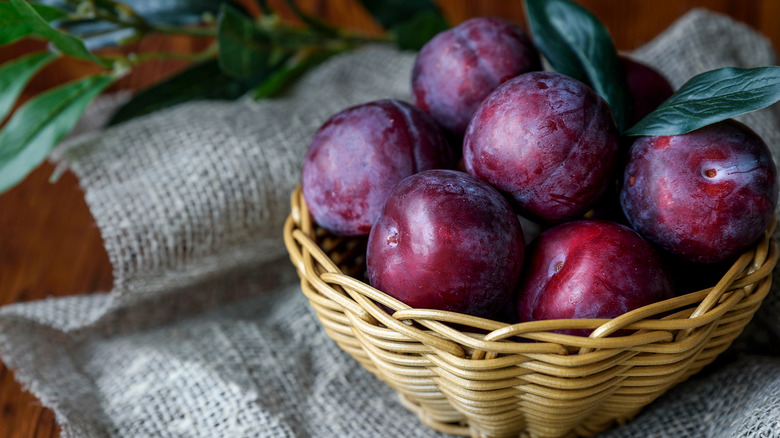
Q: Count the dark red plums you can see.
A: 7